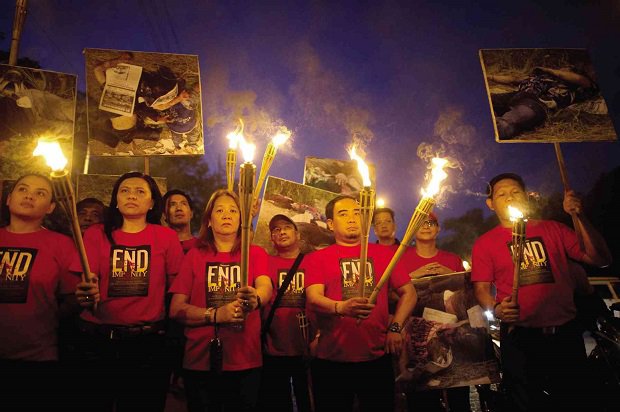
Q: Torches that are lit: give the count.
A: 7